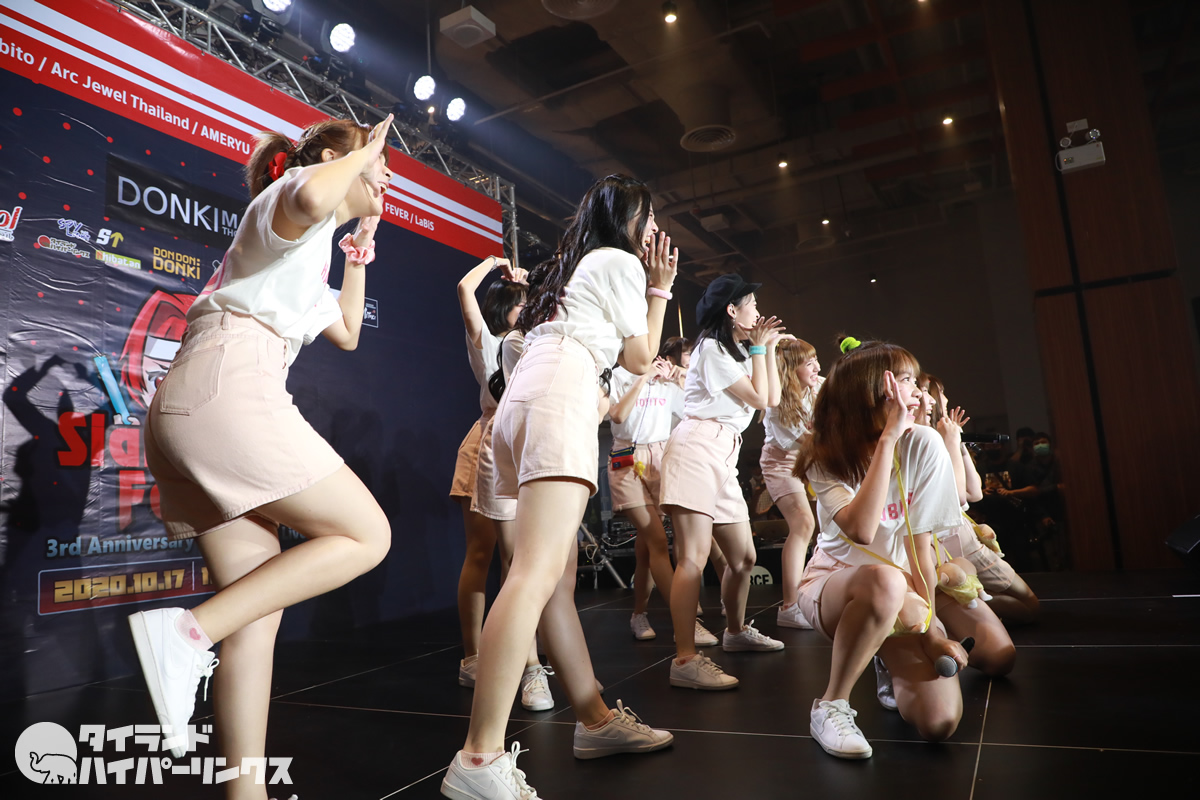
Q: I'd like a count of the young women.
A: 11